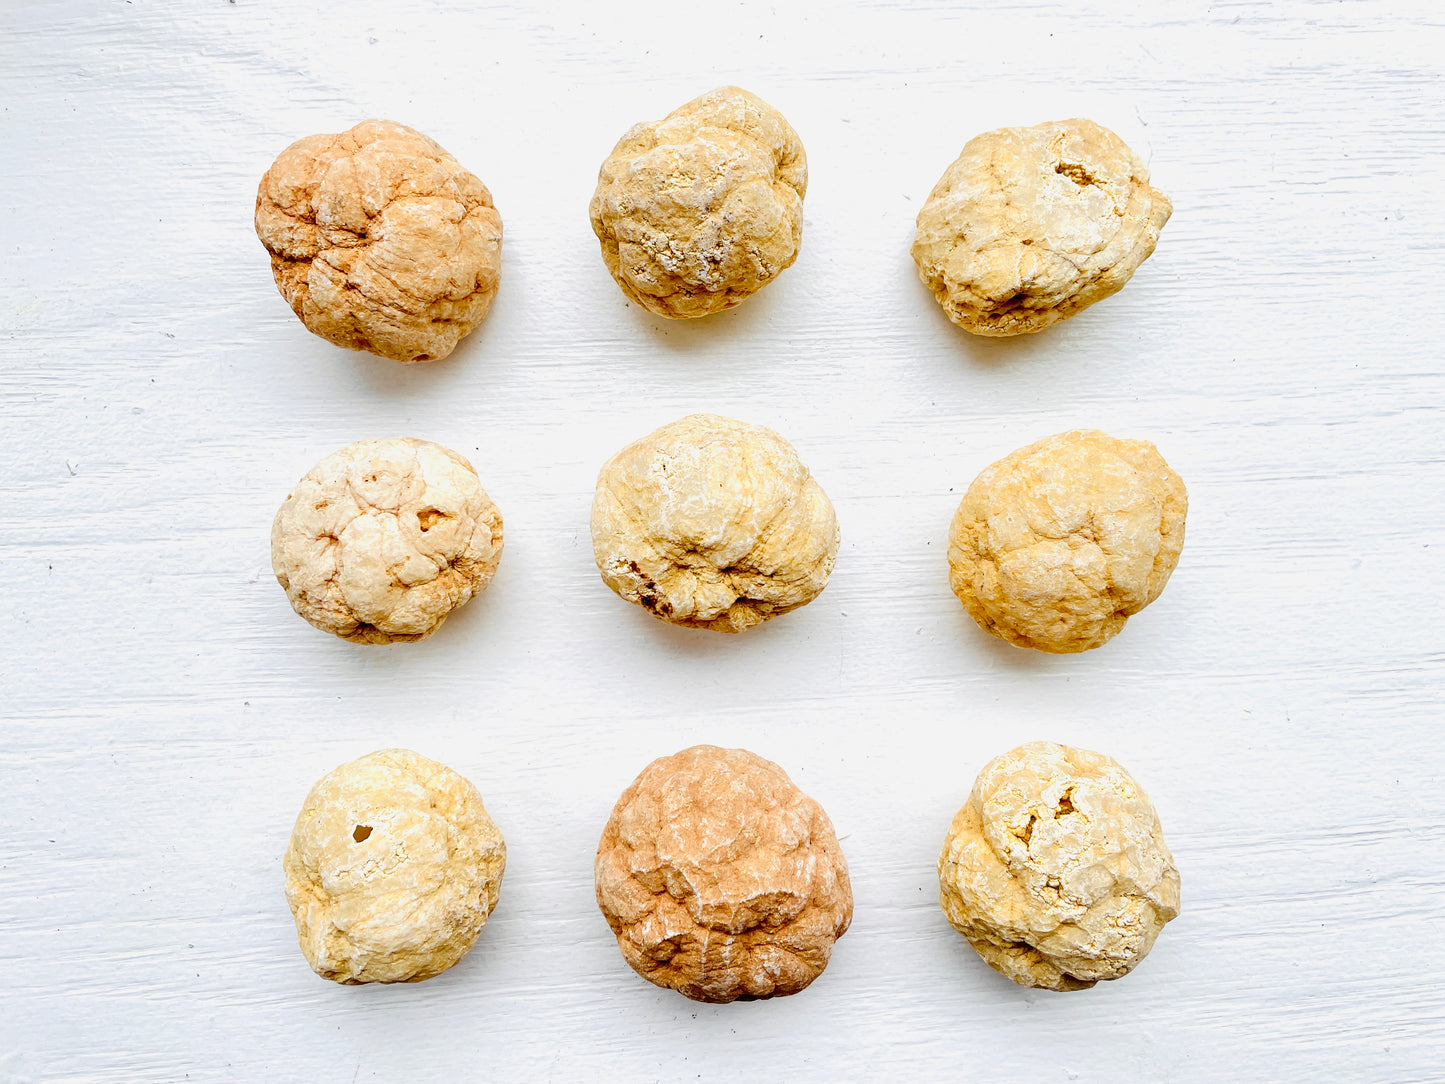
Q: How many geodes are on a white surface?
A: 9